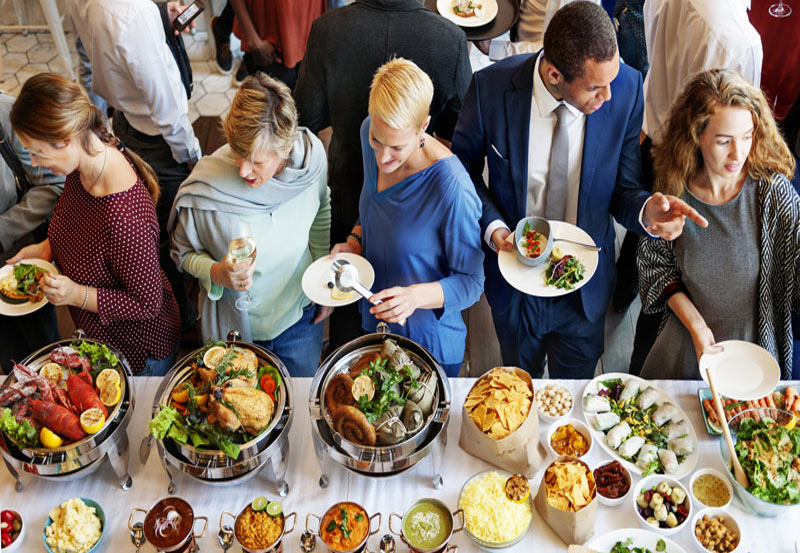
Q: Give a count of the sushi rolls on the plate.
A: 11